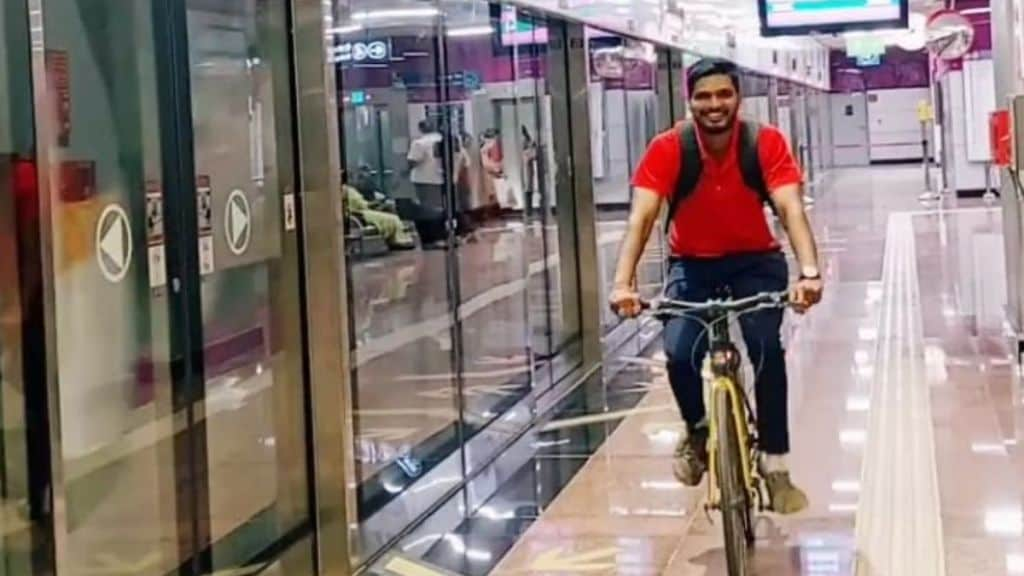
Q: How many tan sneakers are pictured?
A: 2